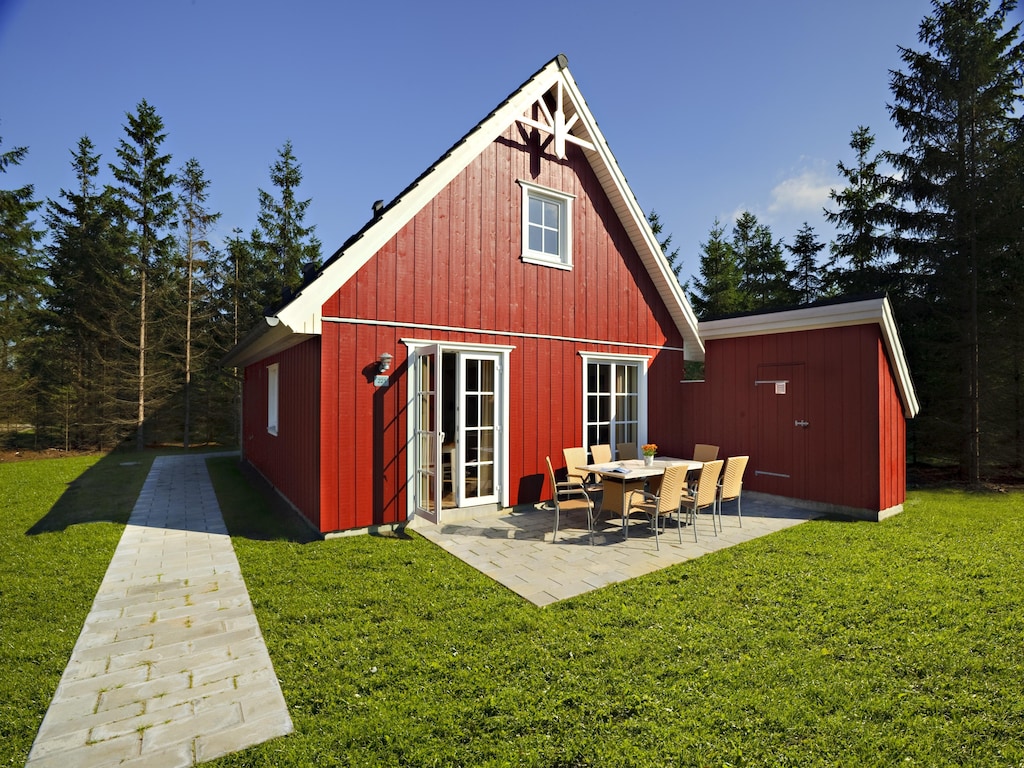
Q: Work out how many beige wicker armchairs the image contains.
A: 8